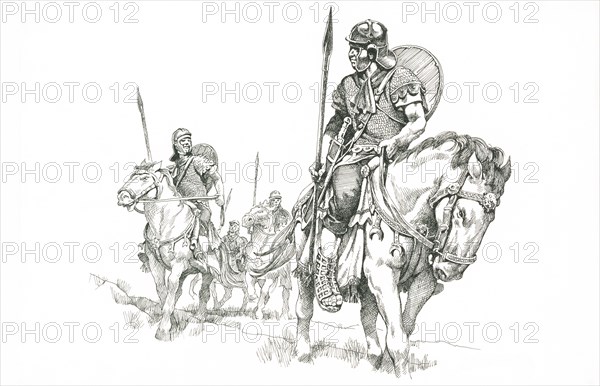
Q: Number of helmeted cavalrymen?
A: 4